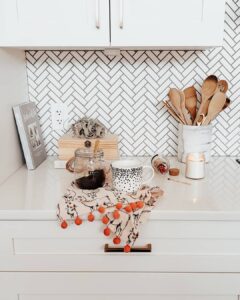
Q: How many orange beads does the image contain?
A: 13